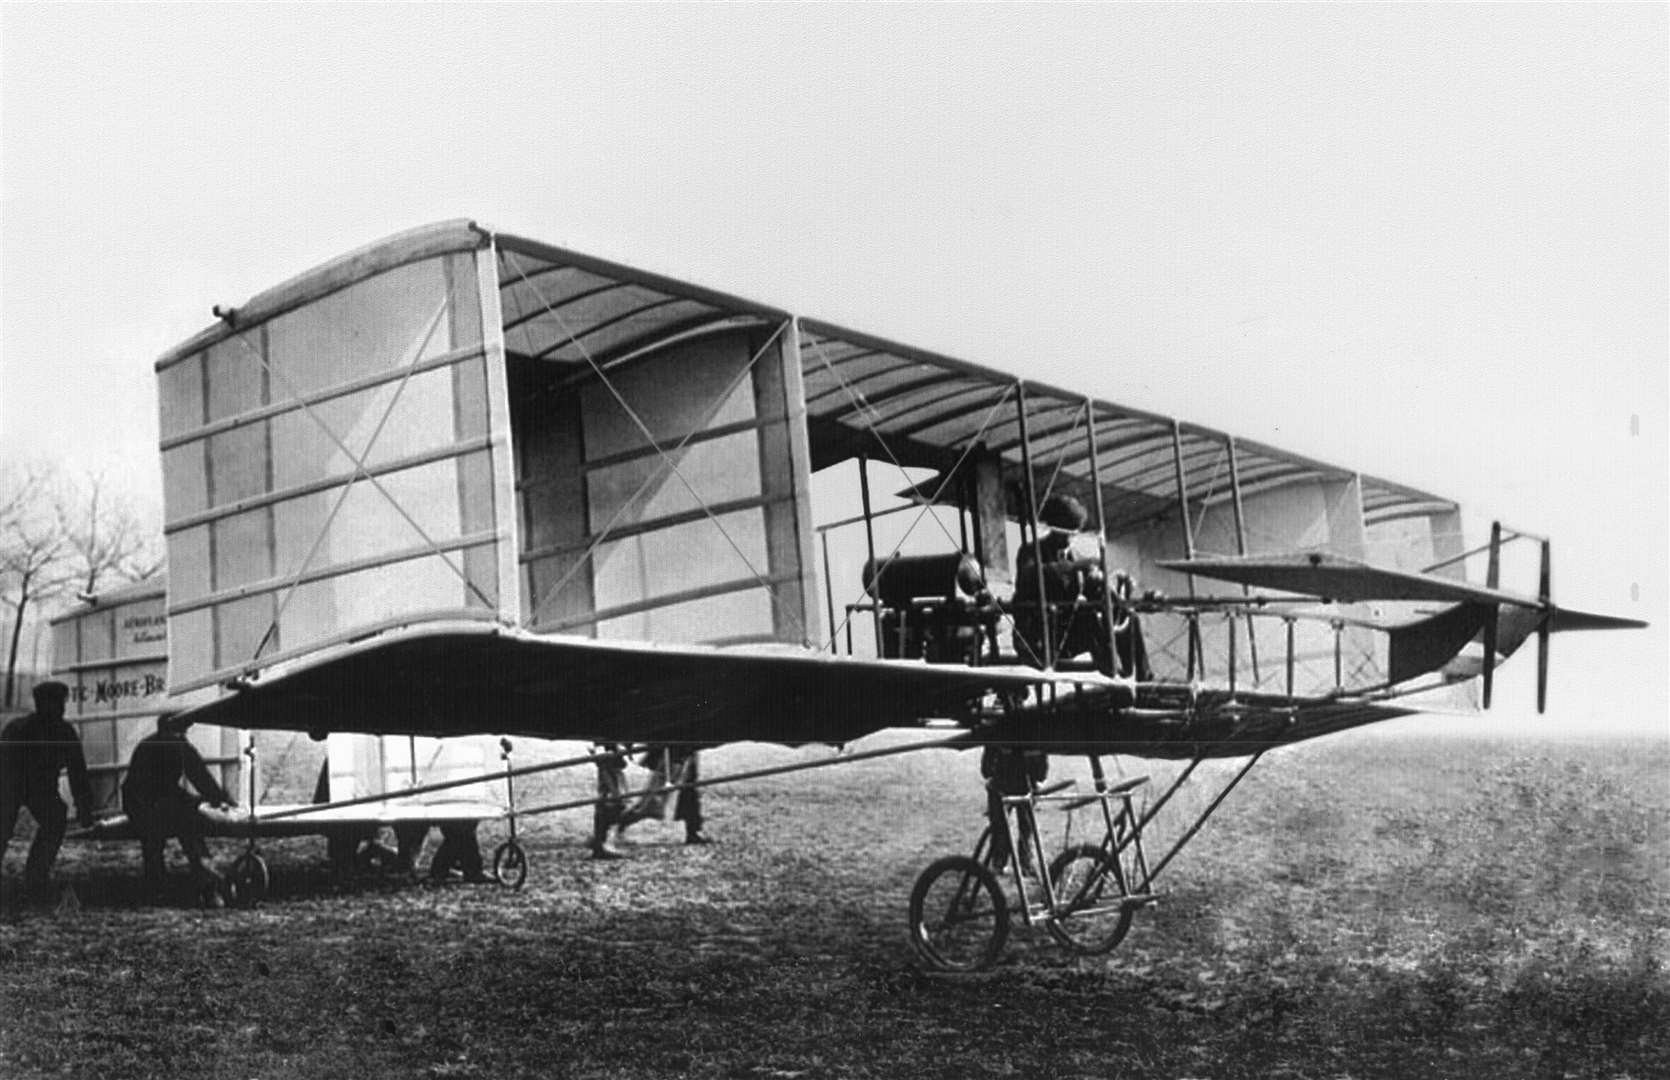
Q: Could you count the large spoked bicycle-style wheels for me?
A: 2